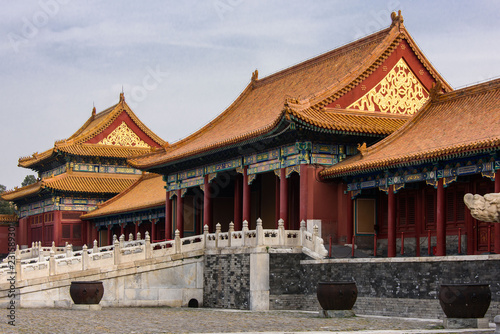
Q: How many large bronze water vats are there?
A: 3